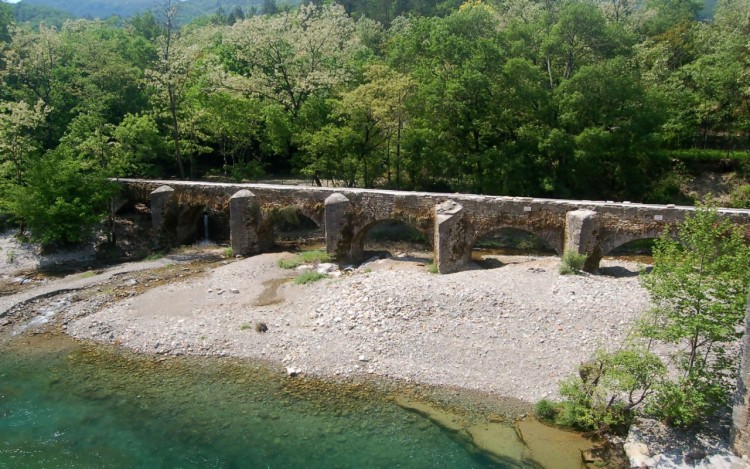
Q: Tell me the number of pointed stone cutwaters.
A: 5